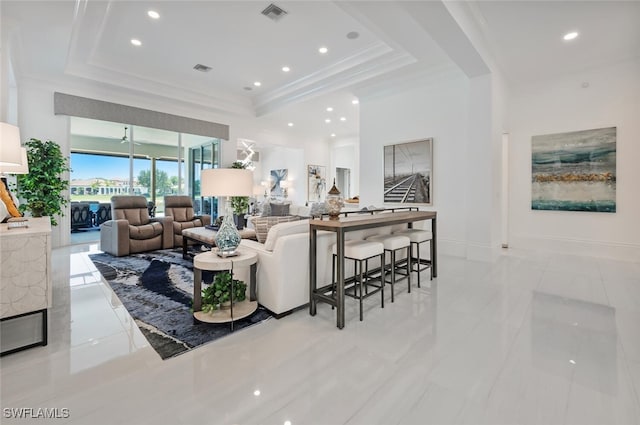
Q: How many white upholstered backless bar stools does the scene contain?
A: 3